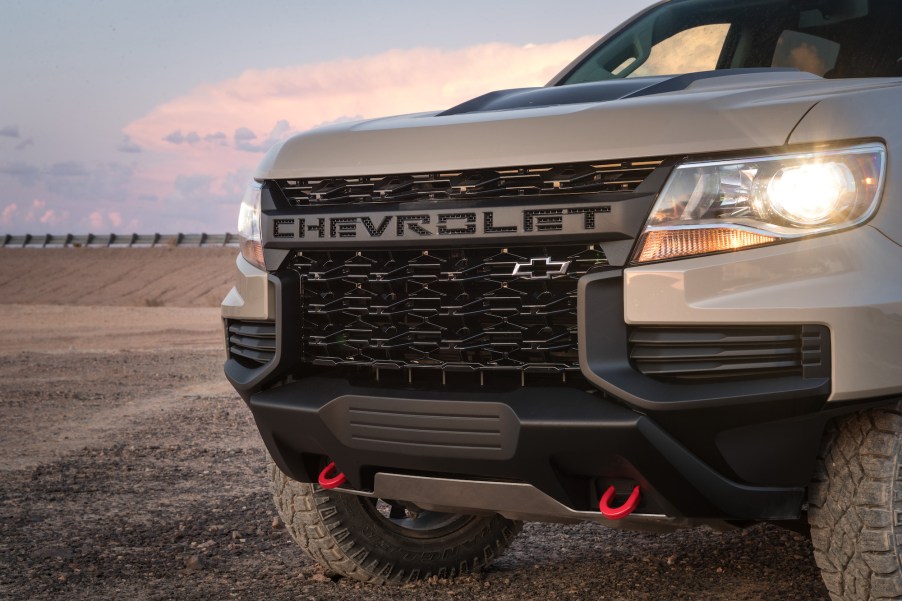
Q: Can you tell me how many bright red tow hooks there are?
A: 2